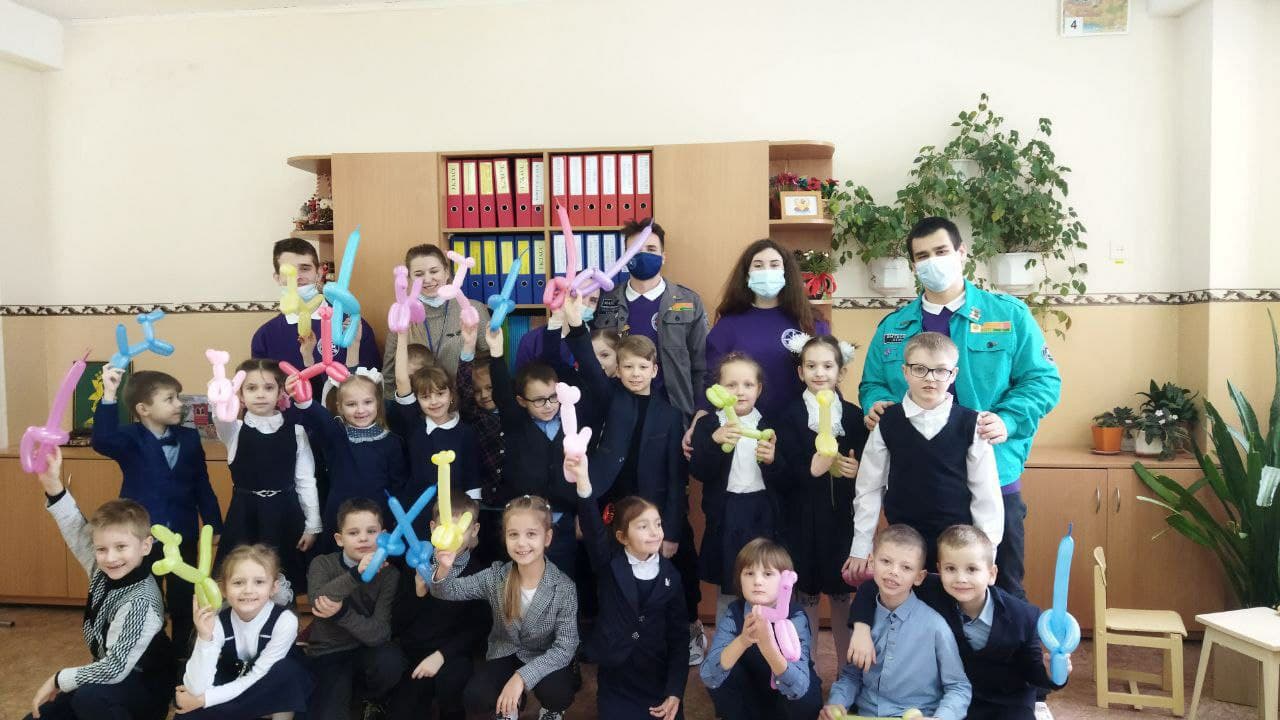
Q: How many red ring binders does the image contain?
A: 12